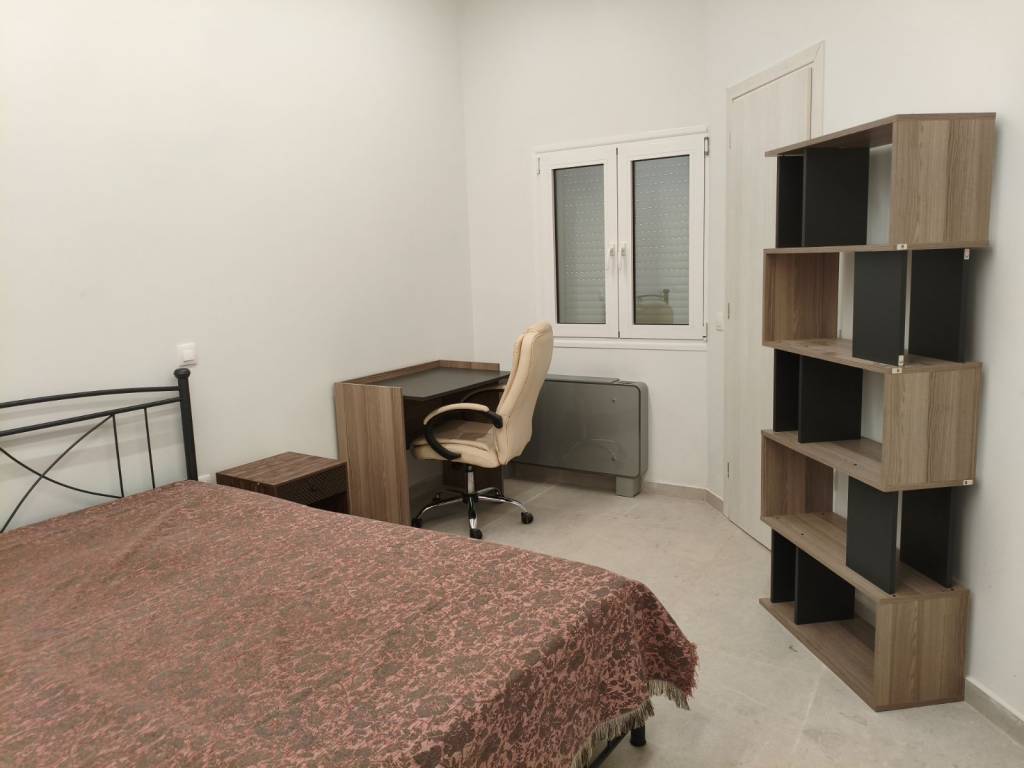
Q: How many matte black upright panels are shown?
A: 10